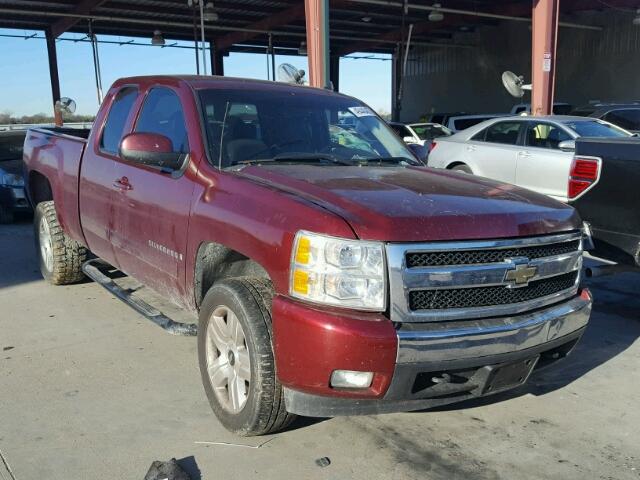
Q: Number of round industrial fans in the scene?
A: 3